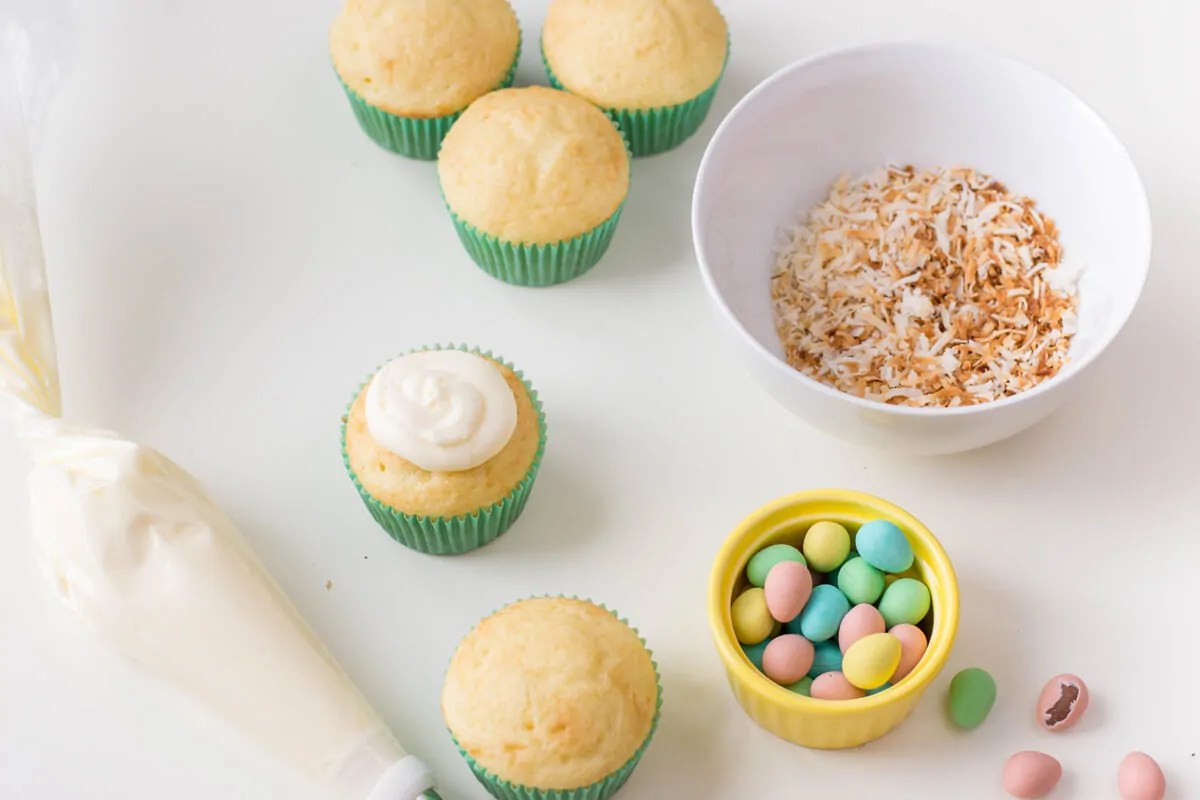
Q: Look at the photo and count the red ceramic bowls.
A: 0